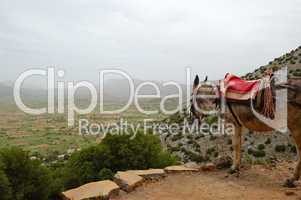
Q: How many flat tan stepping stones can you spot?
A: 4